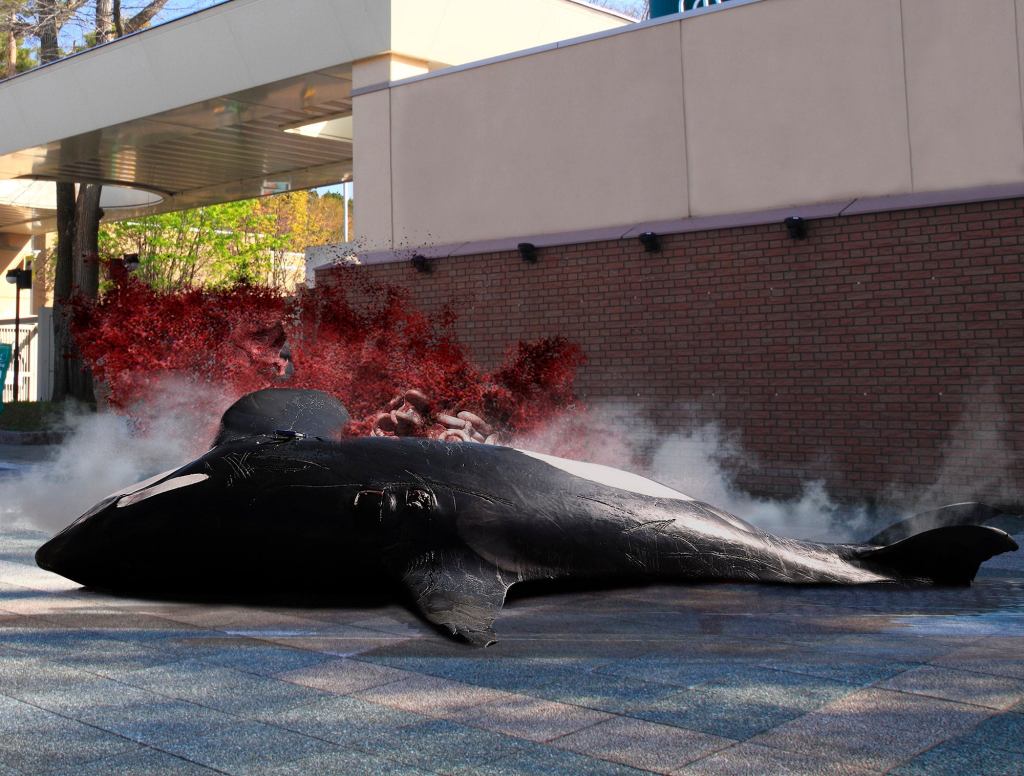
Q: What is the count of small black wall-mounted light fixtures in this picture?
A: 4